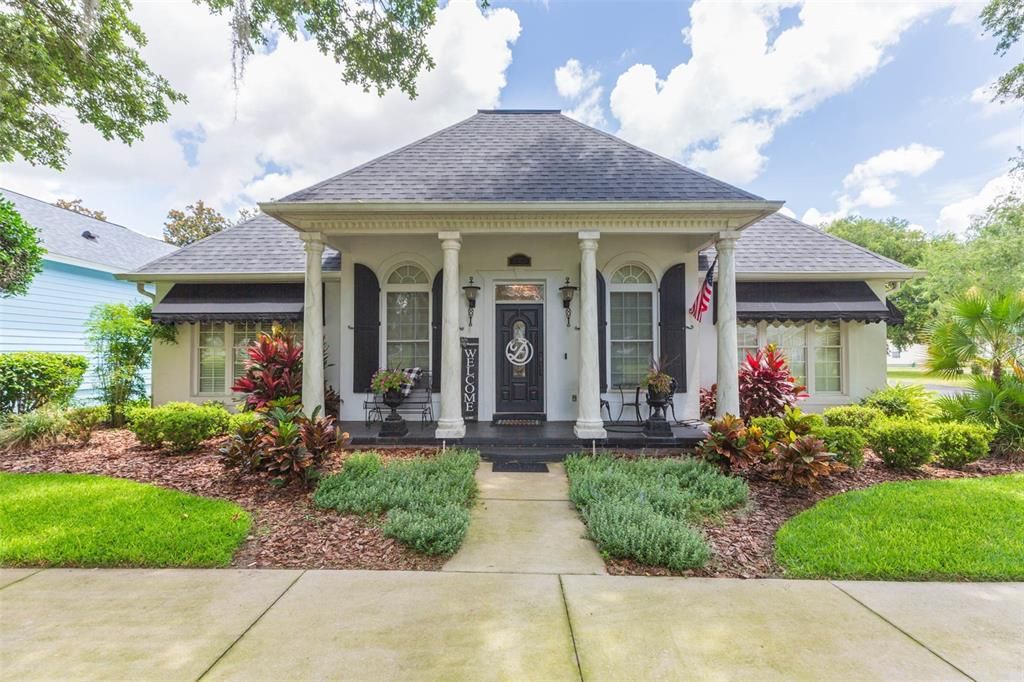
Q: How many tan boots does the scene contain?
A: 0